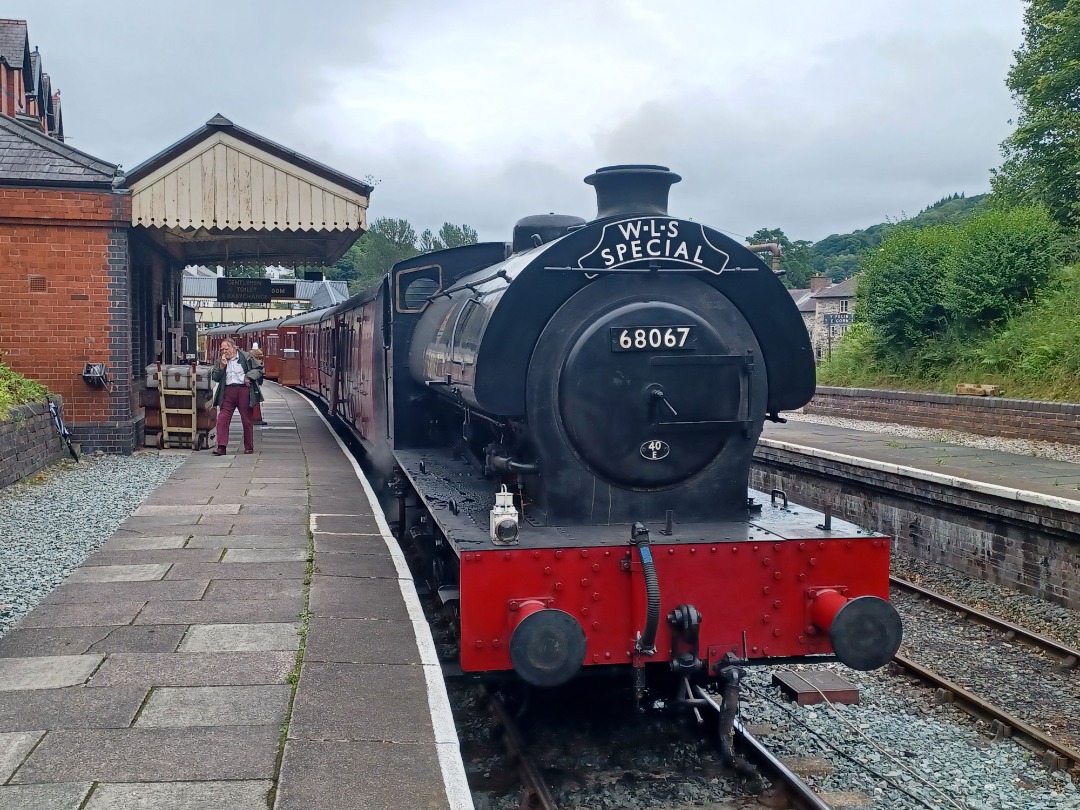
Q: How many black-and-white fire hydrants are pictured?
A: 0